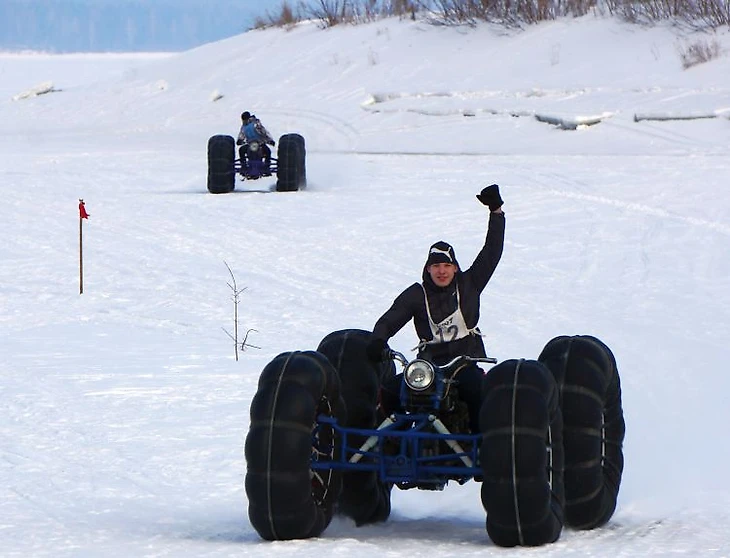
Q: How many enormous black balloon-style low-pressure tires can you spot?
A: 6